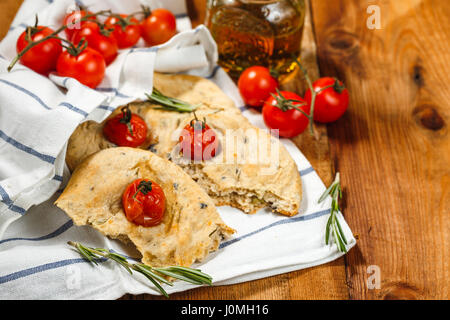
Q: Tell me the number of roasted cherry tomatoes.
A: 3